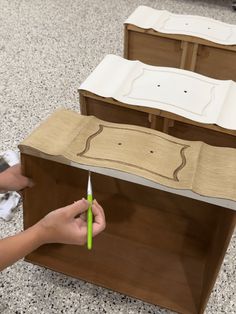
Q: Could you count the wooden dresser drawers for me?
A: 3